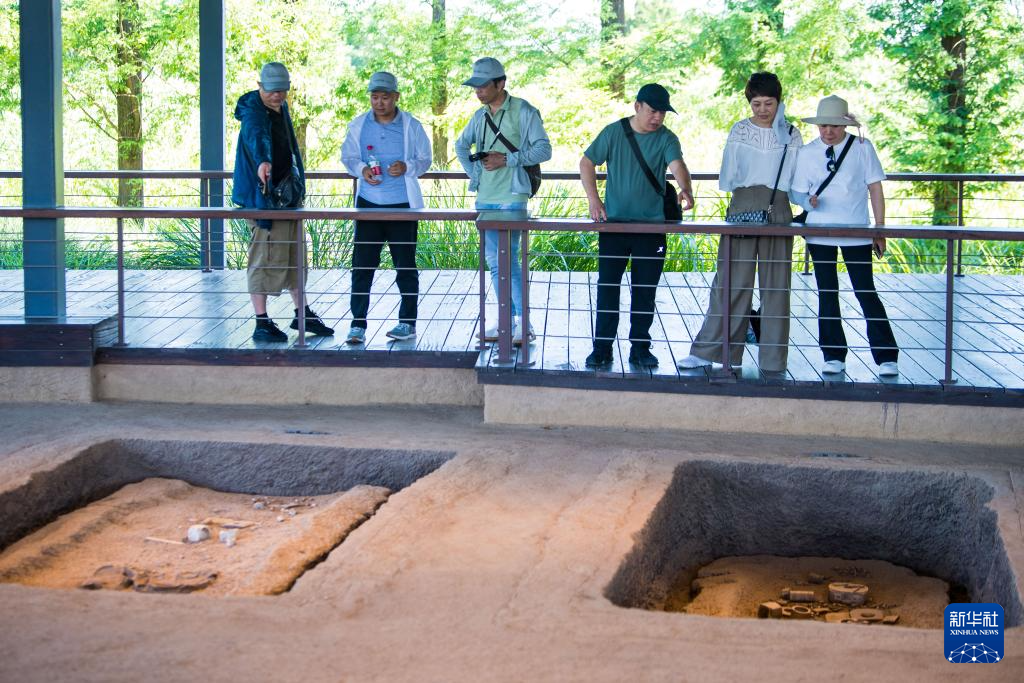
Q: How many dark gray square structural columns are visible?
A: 2